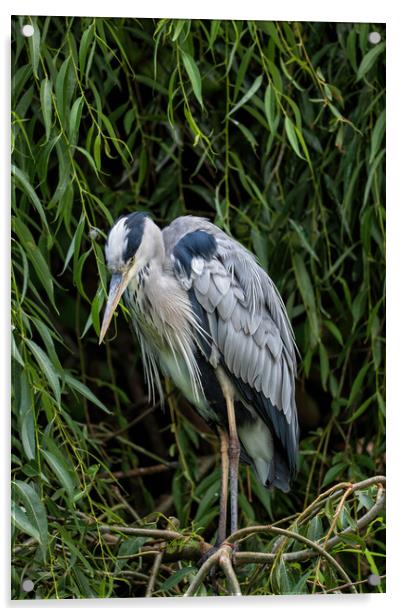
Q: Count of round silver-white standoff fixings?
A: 4